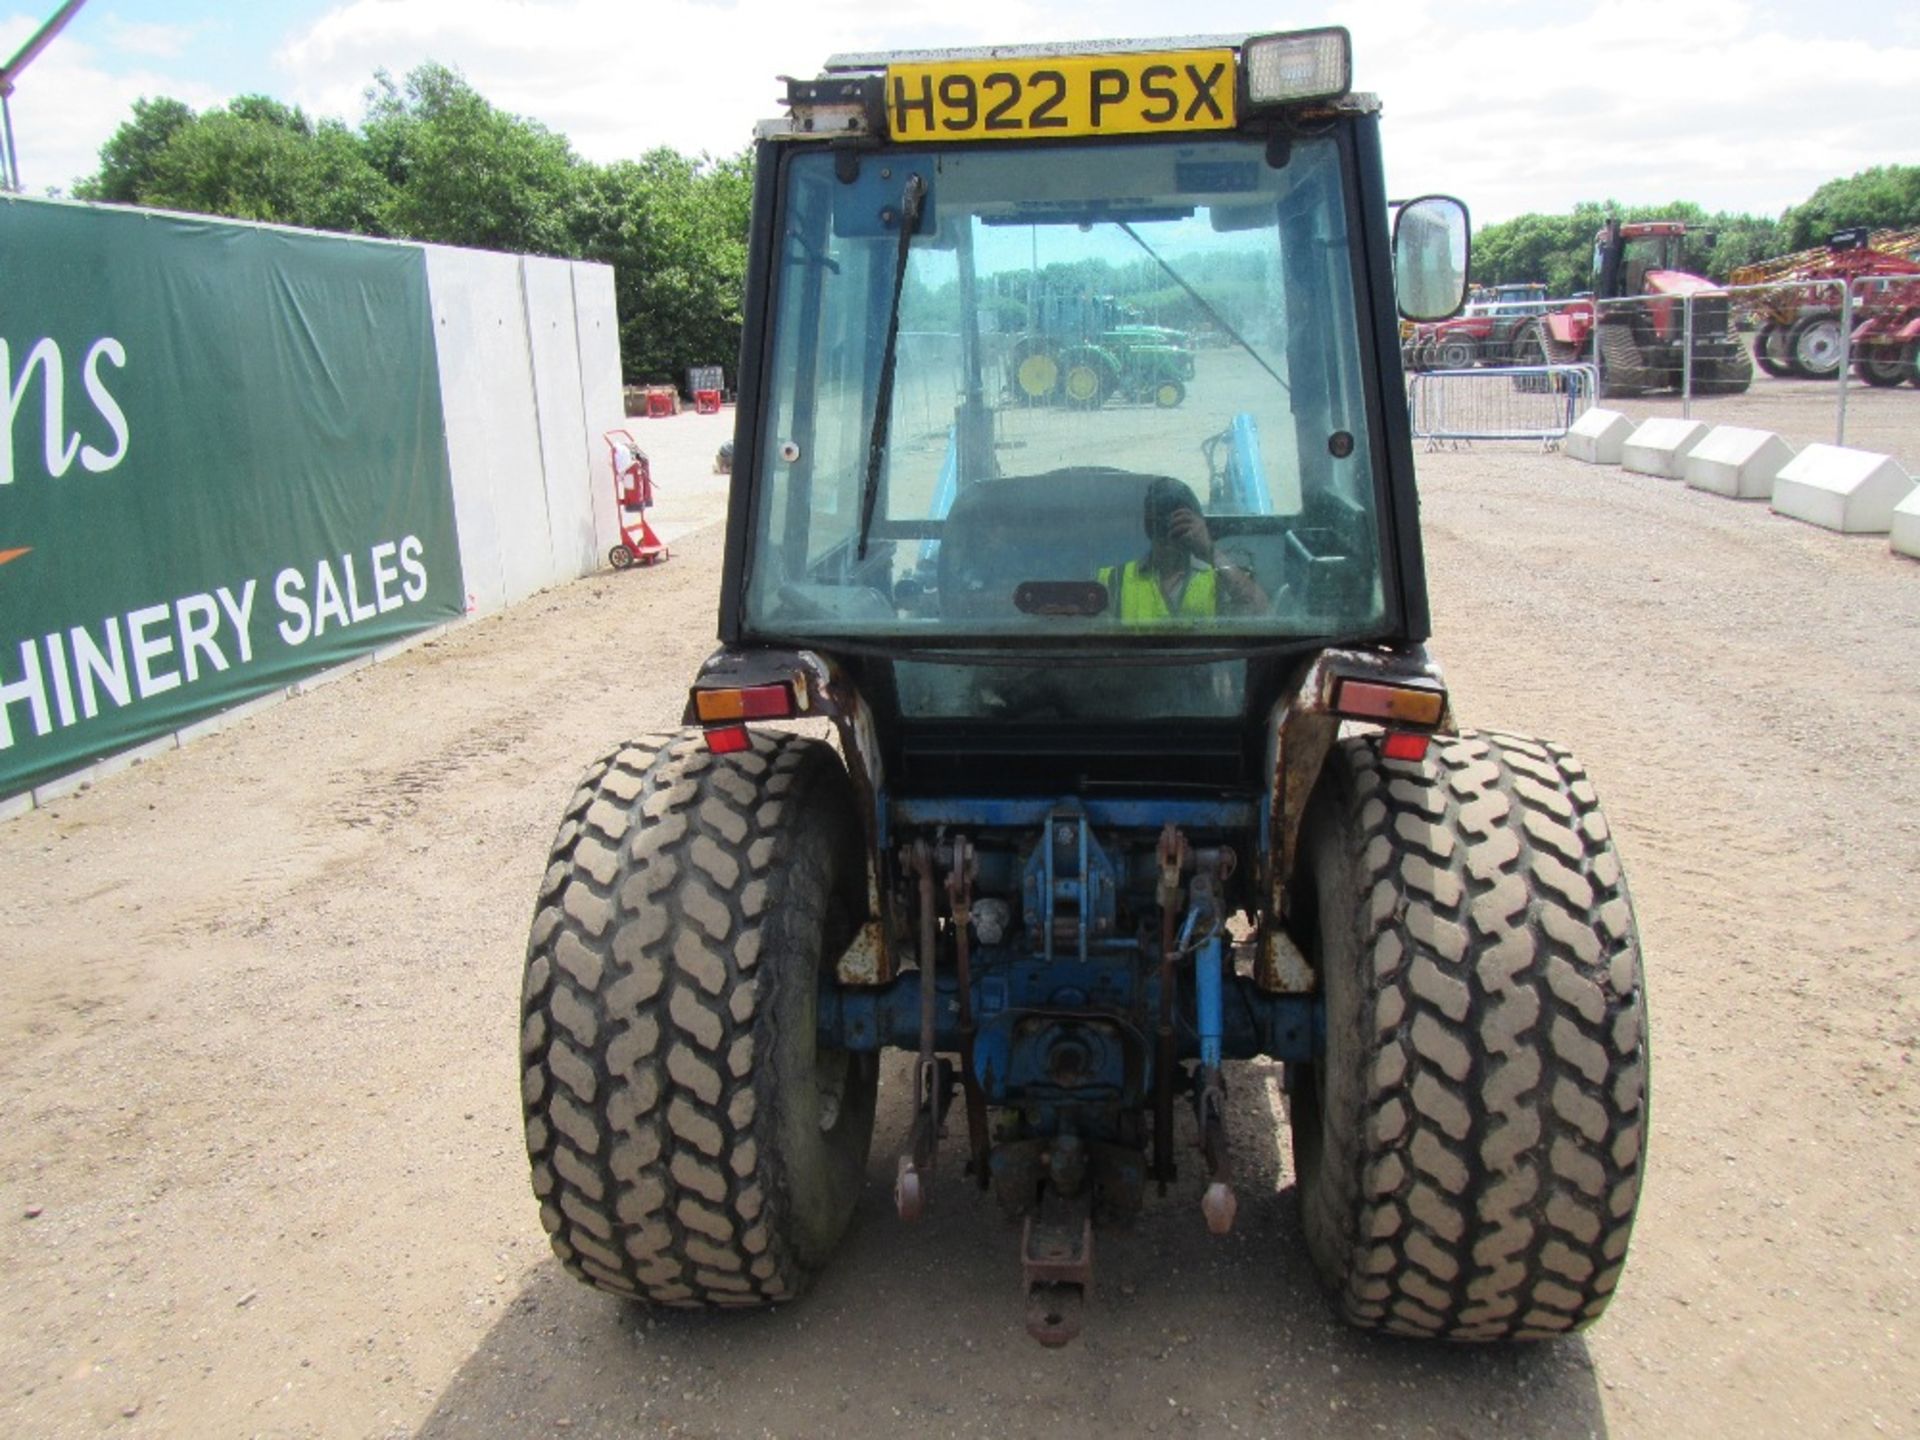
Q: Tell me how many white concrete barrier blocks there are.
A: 5